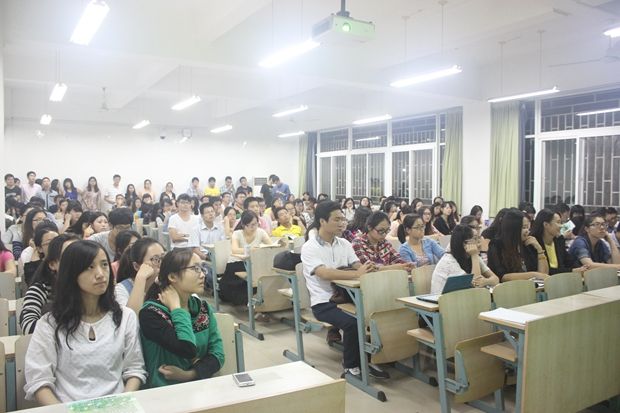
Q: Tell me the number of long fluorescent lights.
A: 13